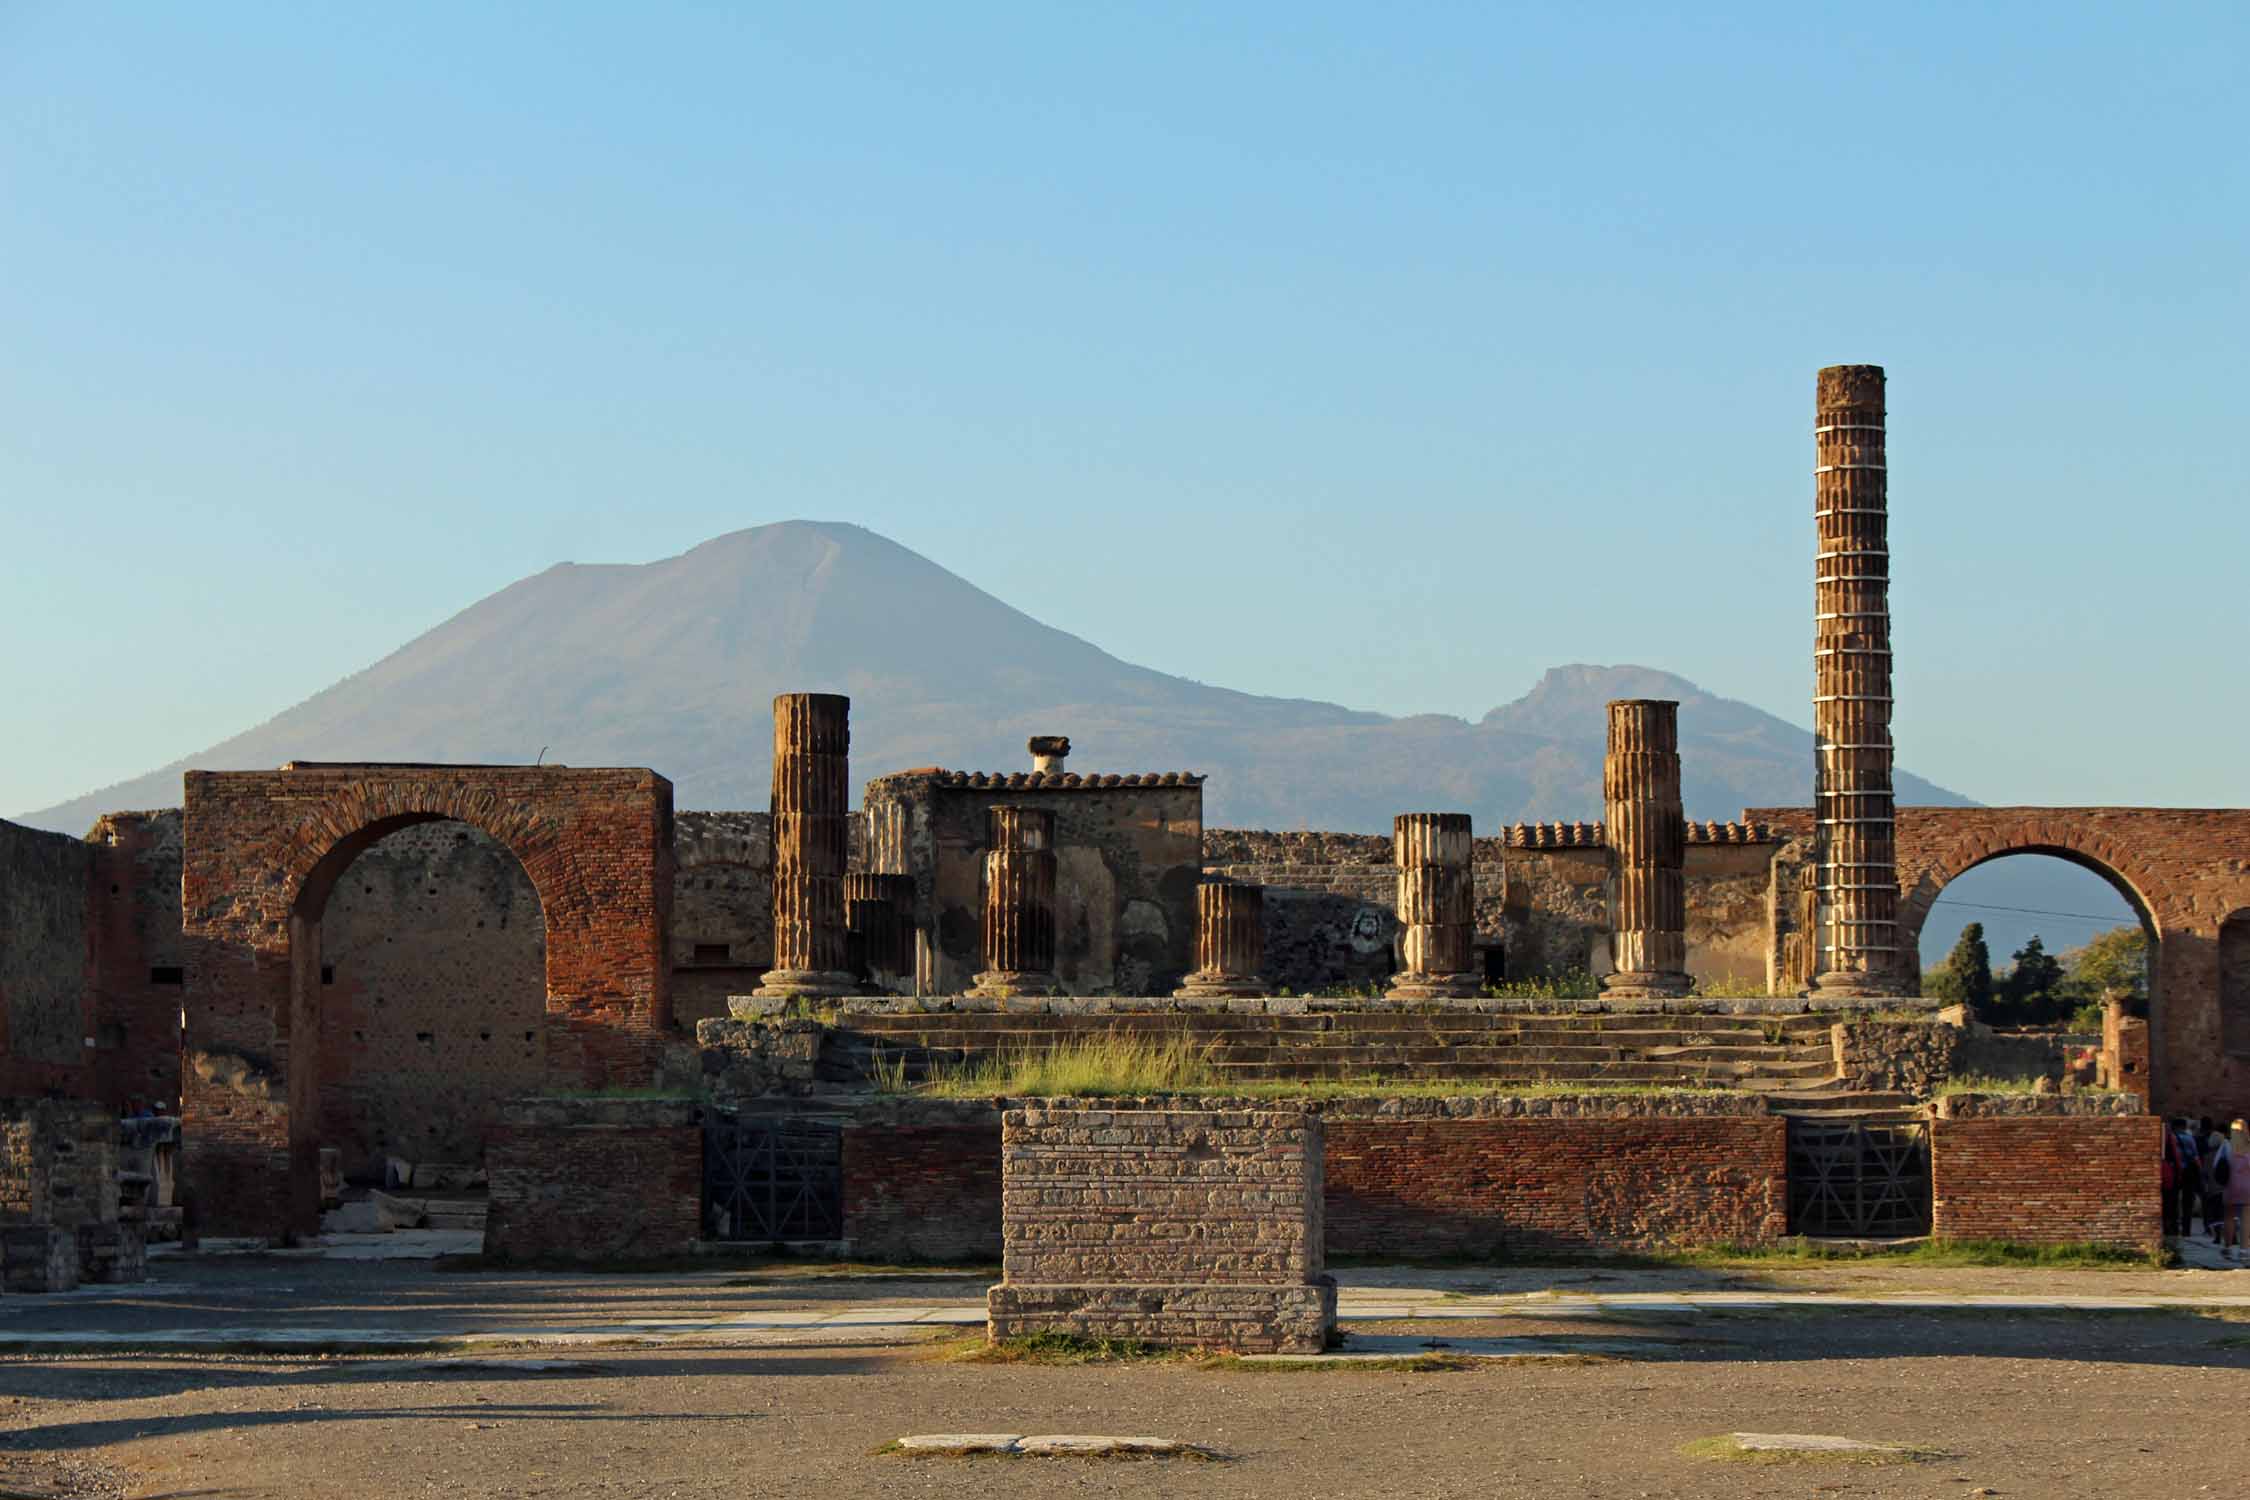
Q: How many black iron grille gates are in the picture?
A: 2